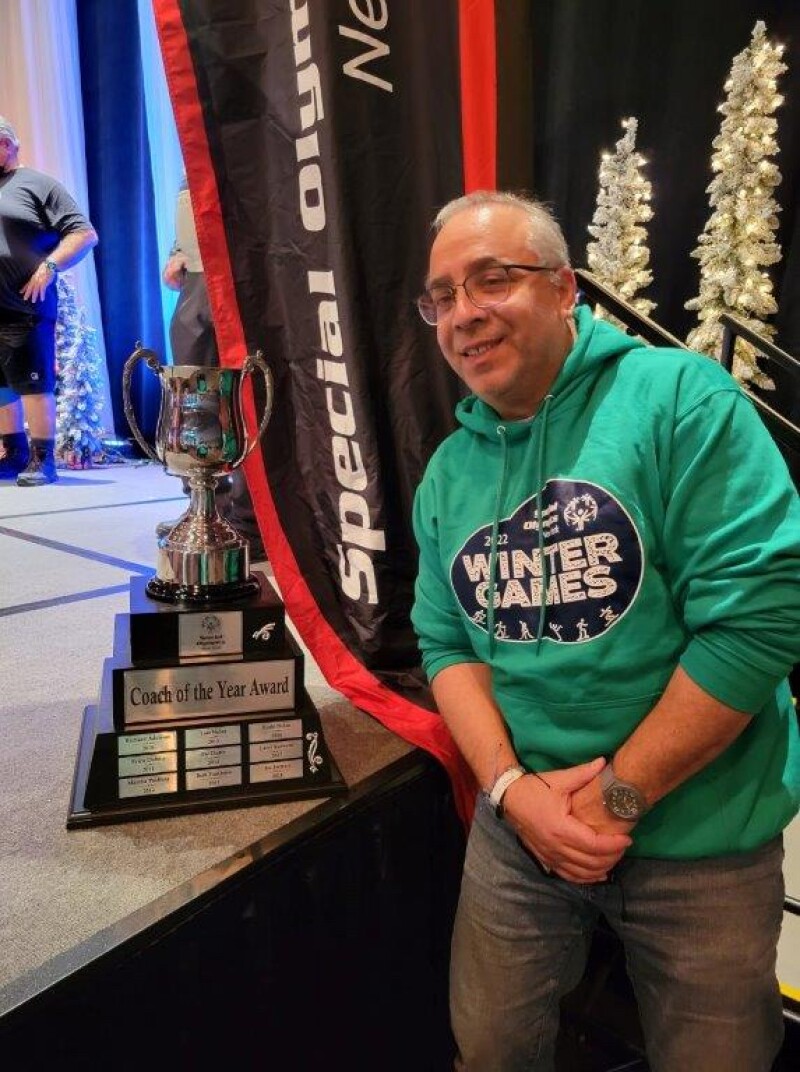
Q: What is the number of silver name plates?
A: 9